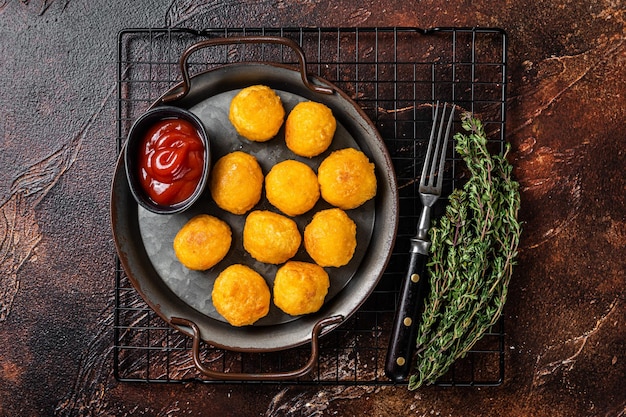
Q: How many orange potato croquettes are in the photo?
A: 10